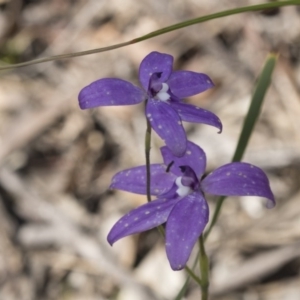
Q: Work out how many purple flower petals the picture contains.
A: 10